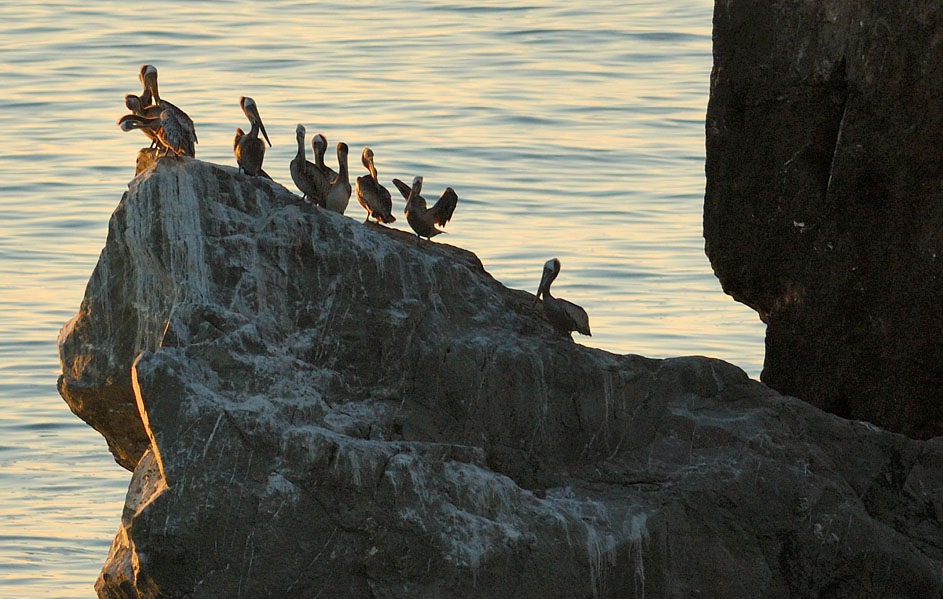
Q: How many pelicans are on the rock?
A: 10